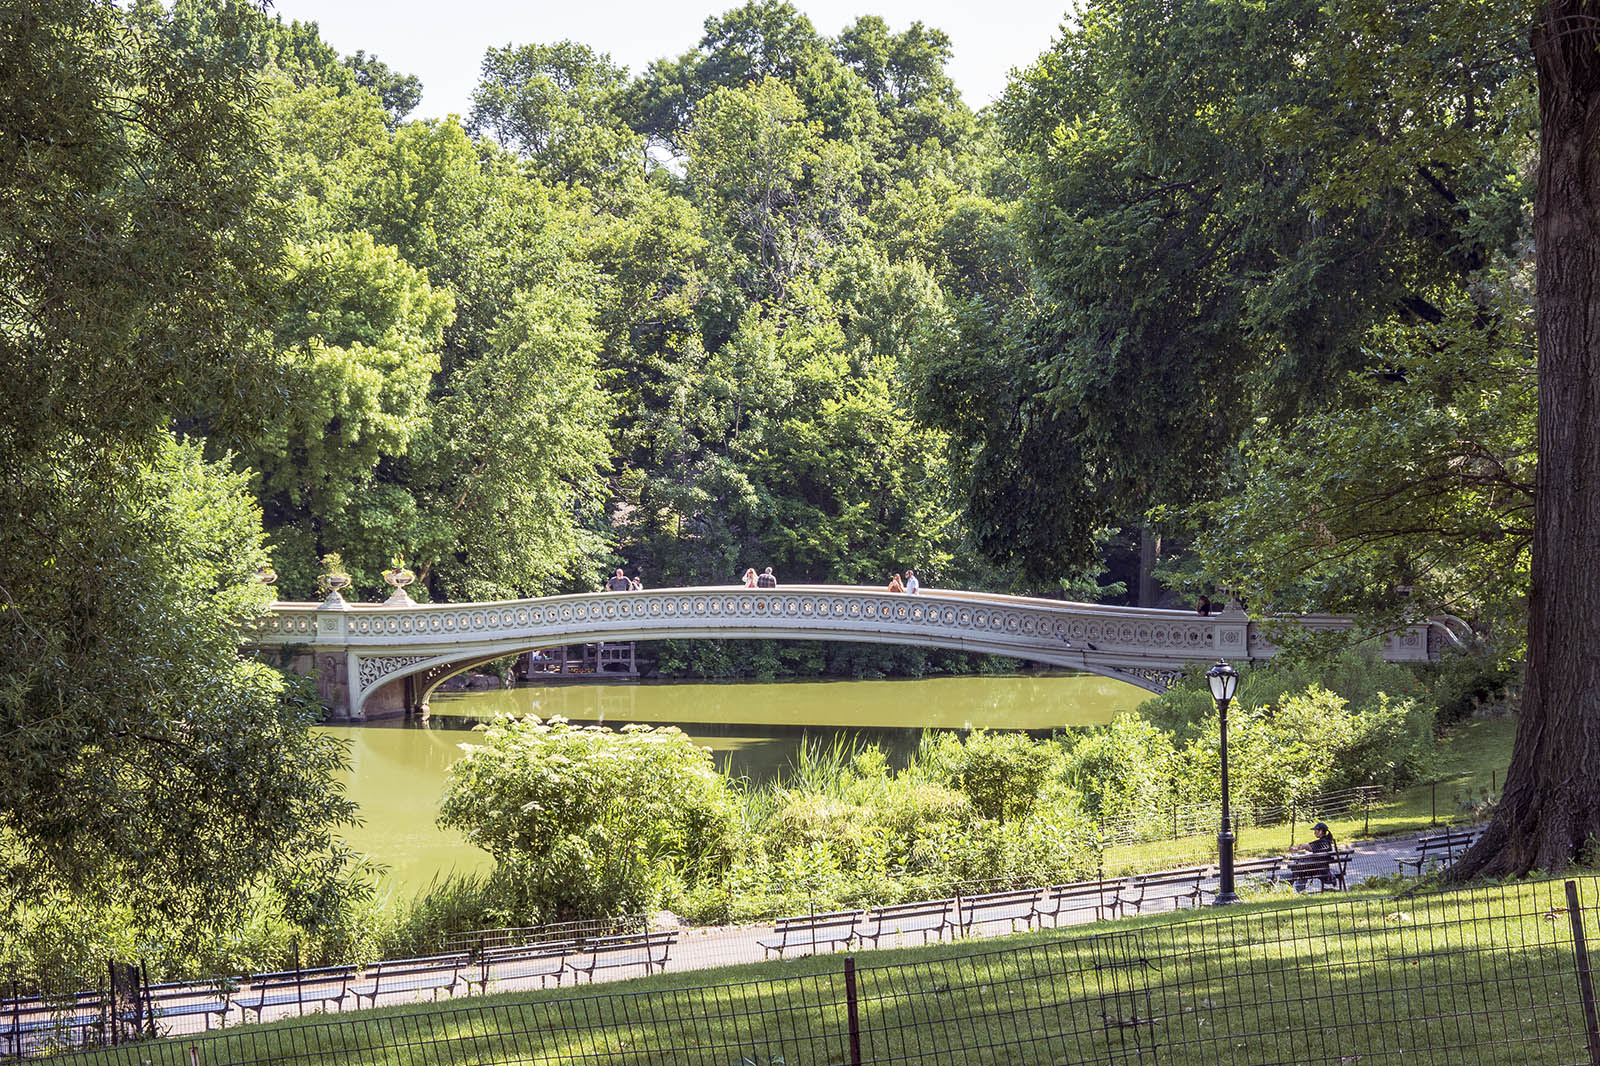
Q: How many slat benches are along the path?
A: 14